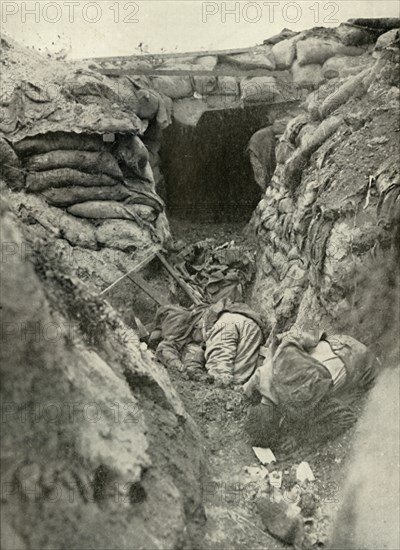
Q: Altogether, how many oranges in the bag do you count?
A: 0